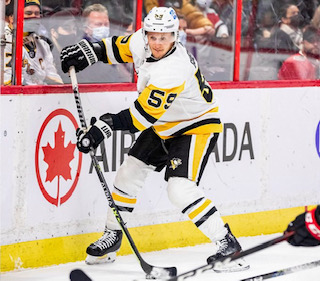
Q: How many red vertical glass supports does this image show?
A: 3